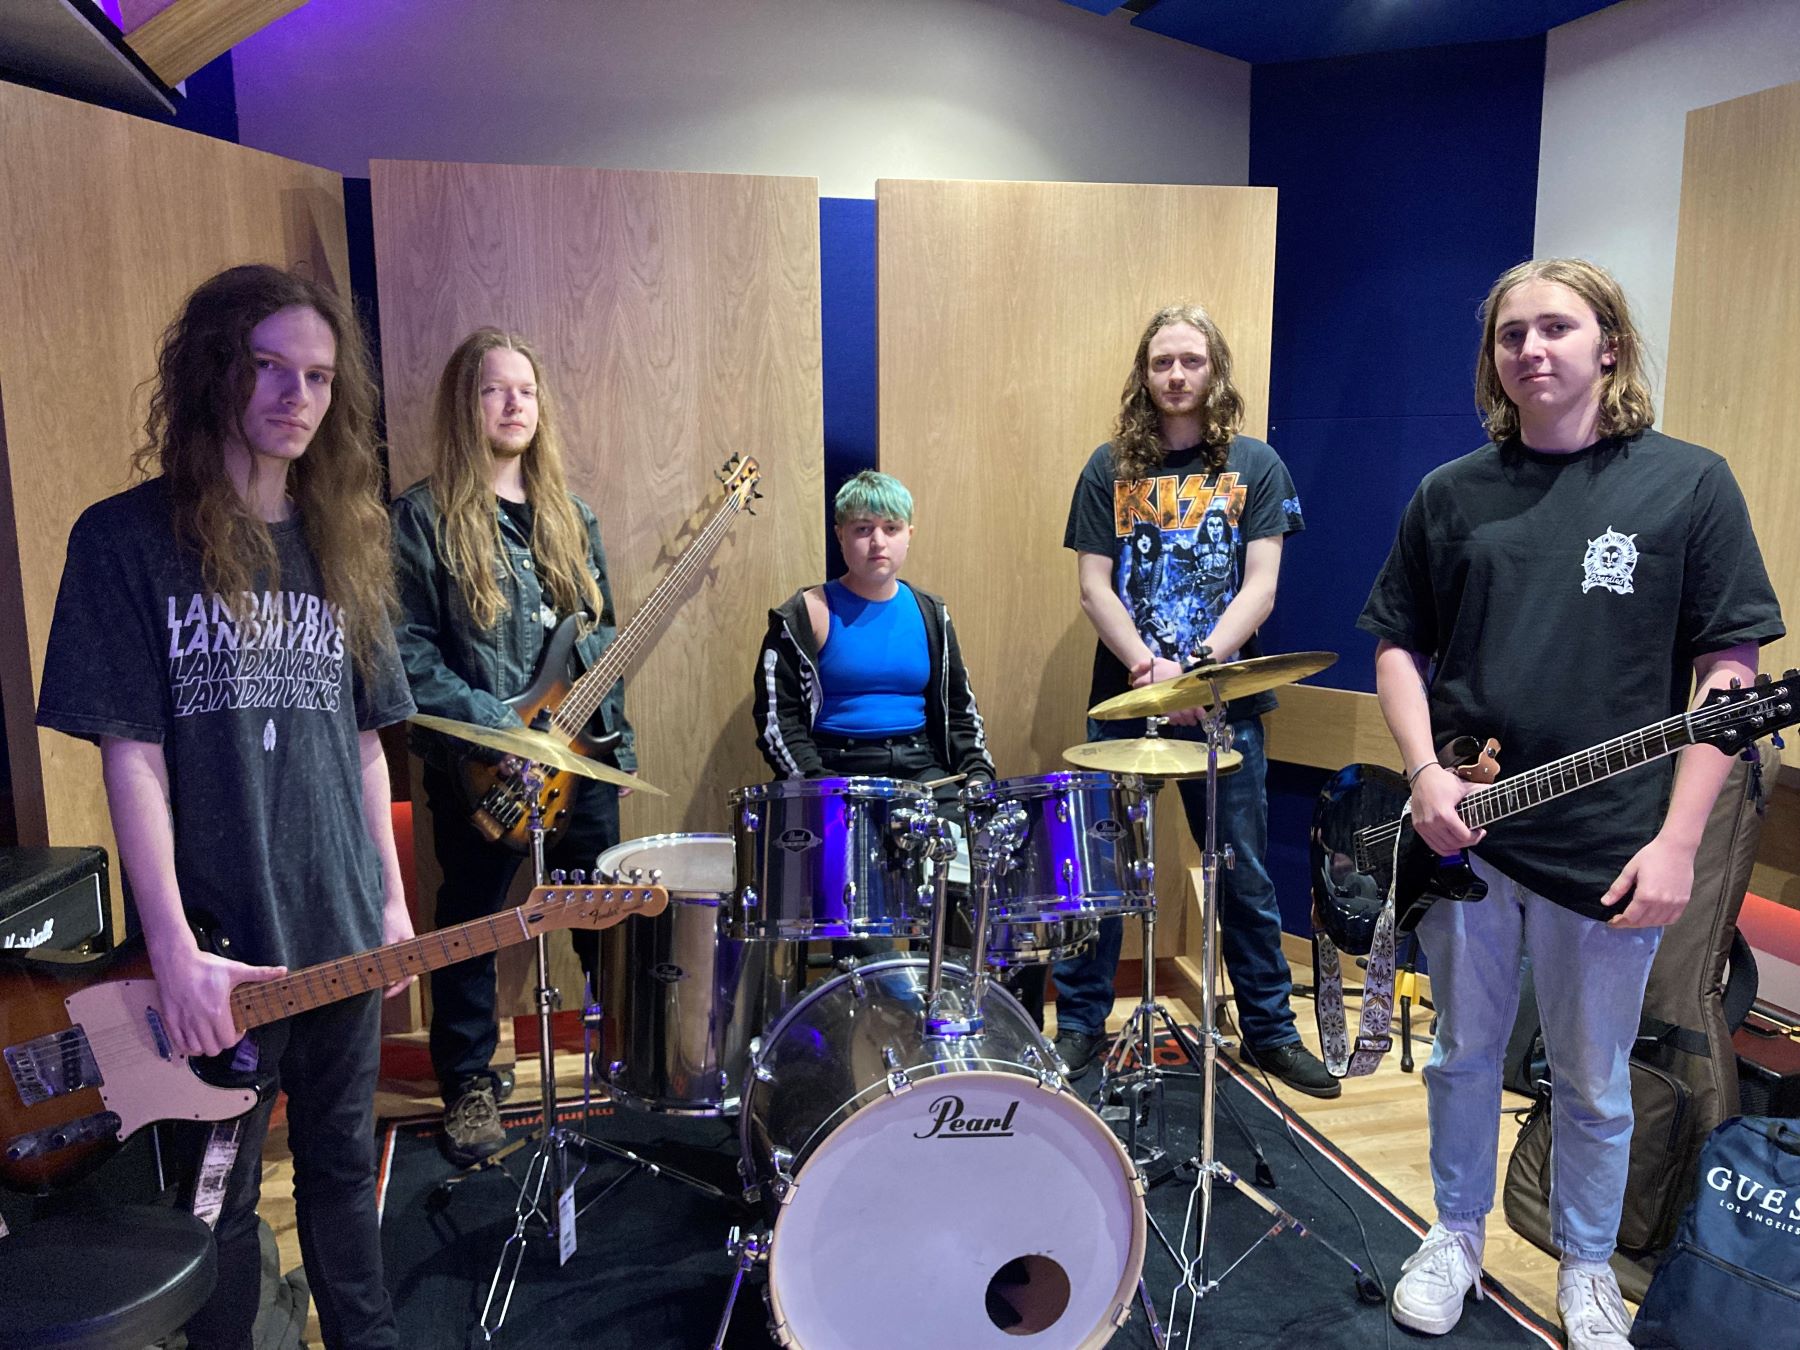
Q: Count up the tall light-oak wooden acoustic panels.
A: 4